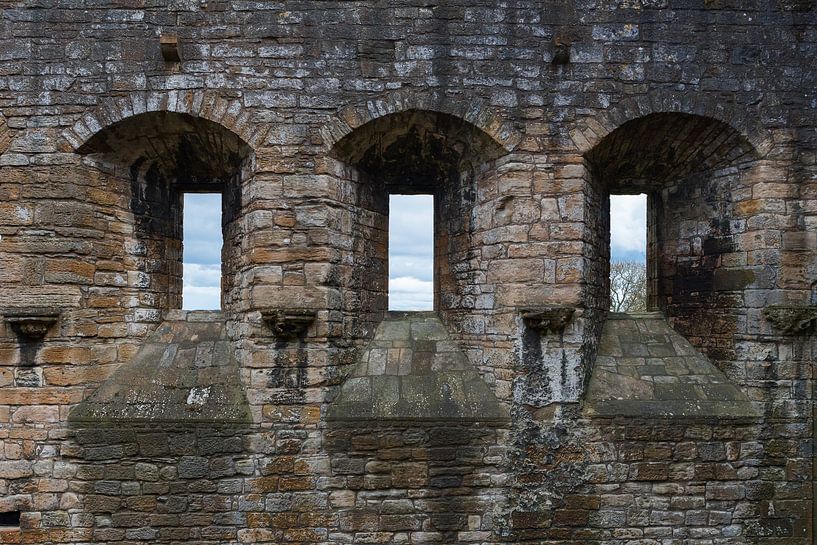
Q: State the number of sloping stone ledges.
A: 3